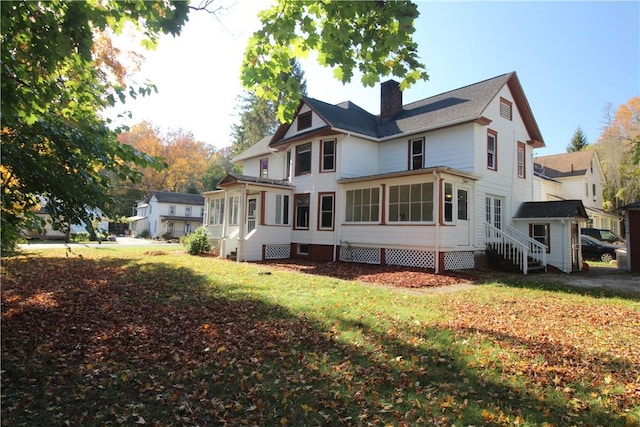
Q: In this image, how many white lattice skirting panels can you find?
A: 4